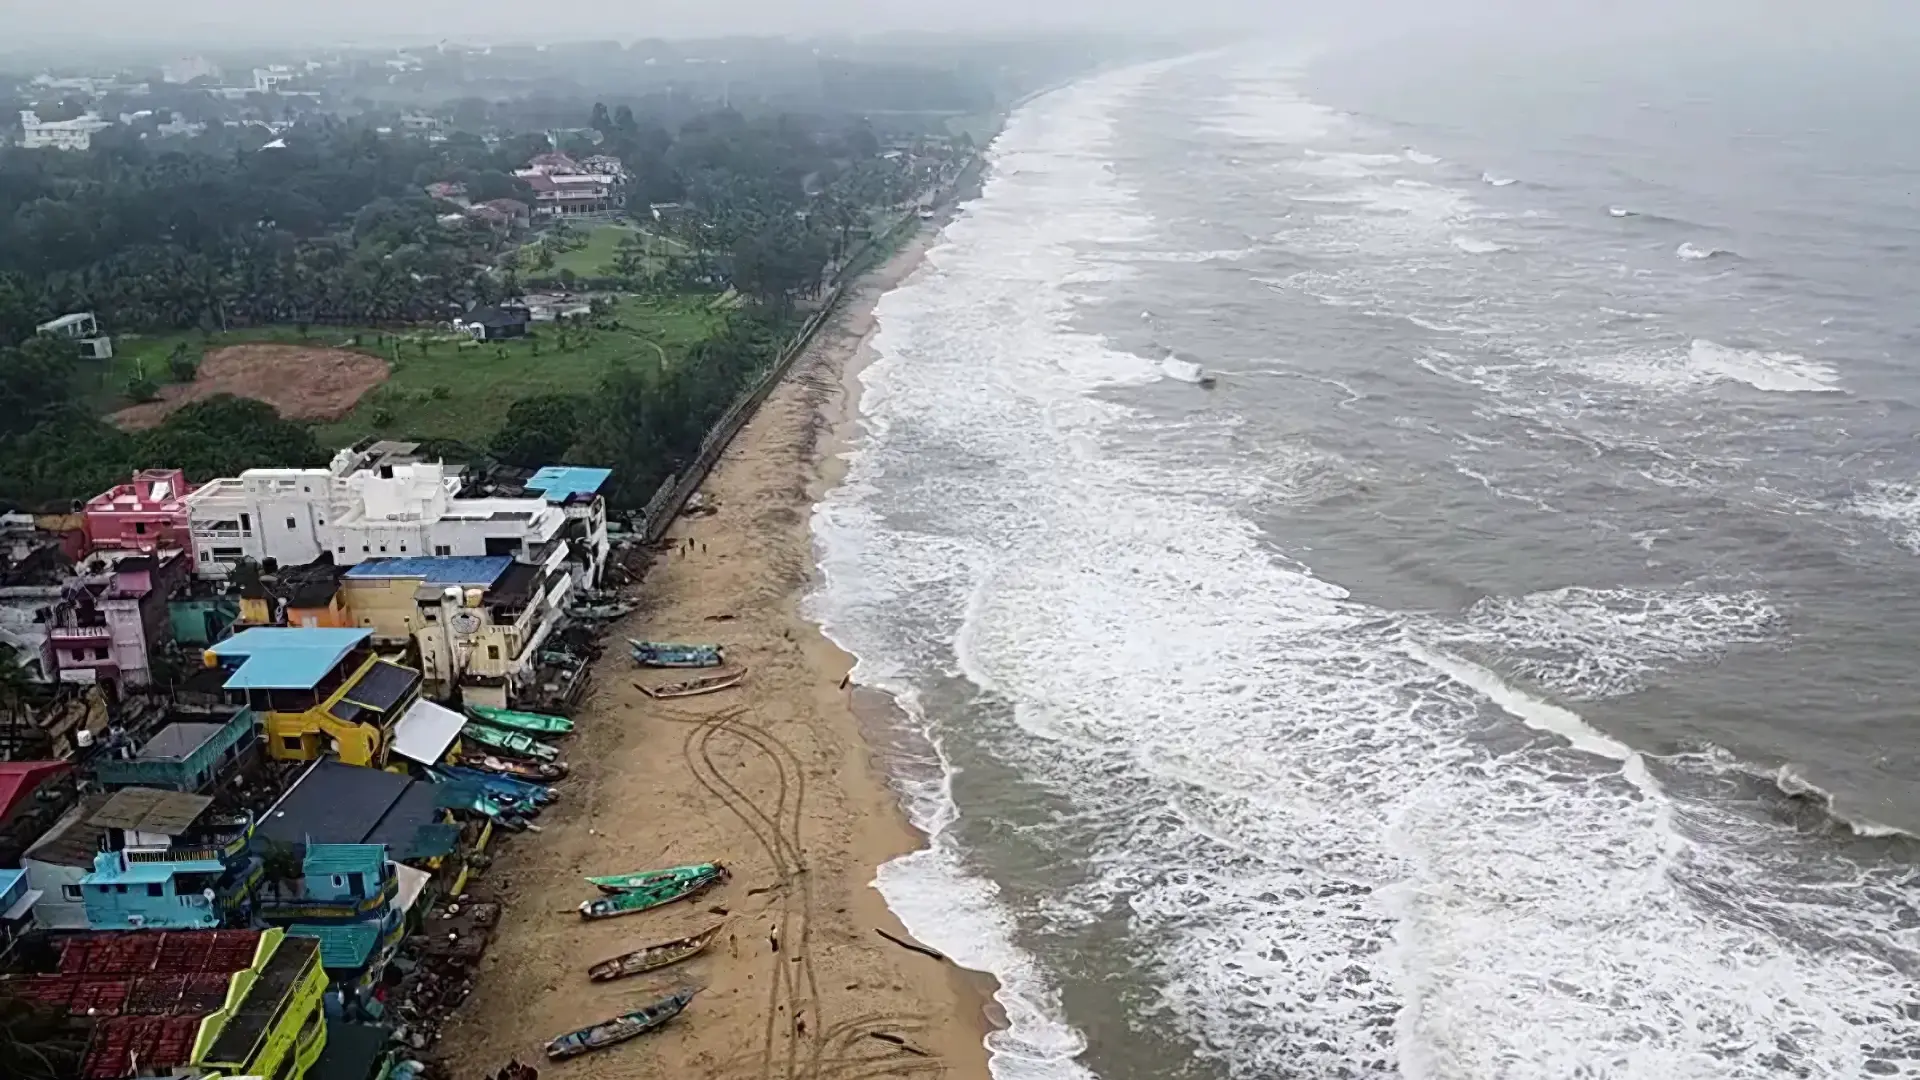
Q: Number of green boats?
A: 4